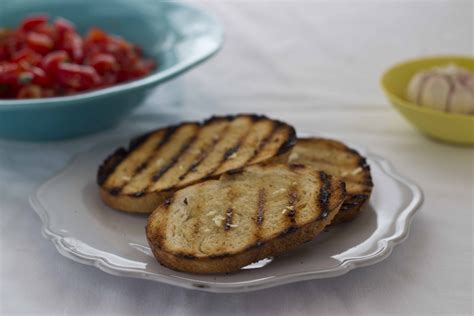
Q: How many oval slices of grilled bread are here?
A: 3